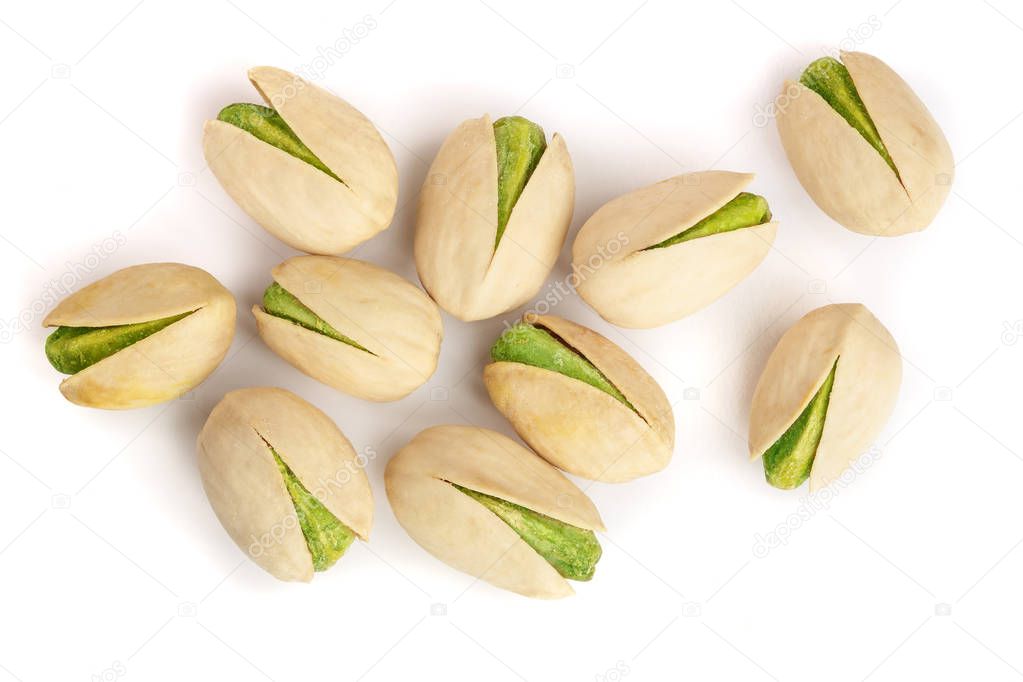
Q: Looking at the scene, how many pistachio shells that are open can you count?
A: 10